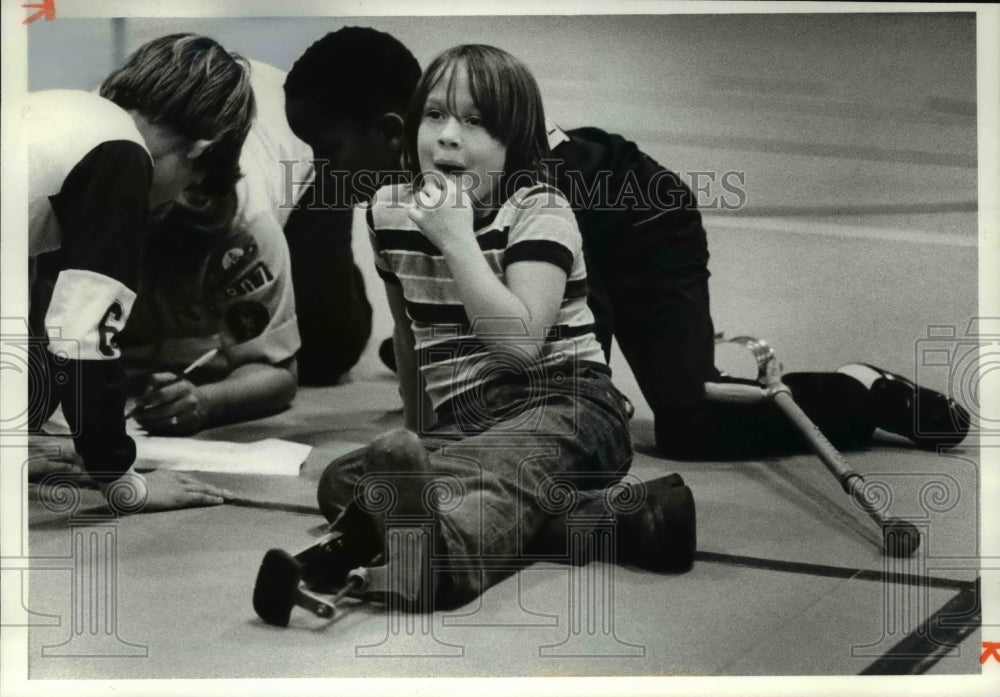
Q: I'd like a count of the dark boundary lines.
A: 2